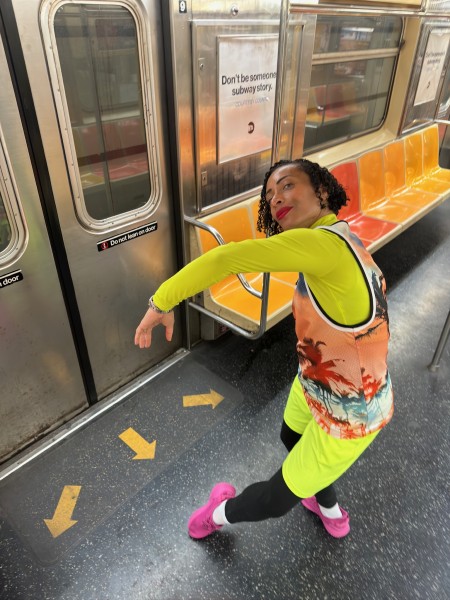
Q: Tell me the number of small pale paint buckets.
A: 0